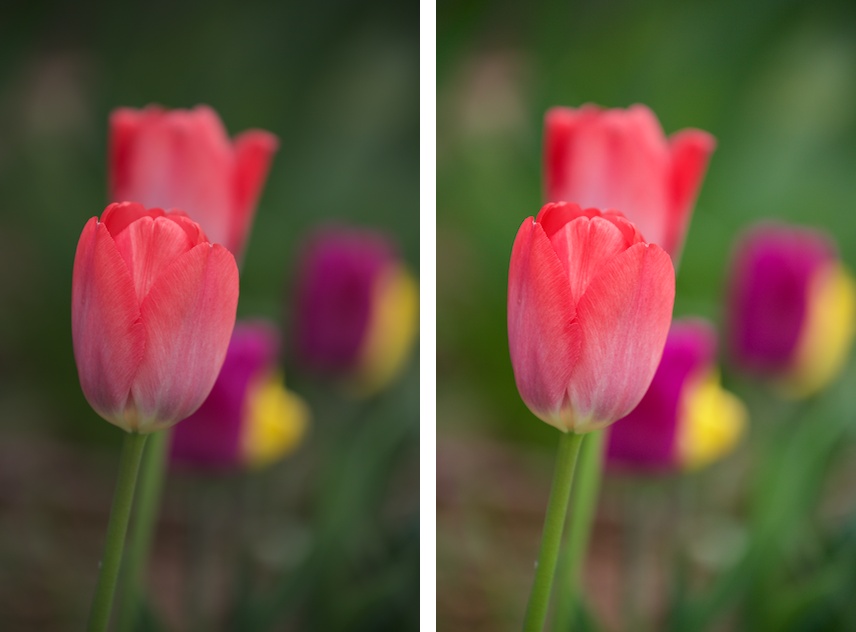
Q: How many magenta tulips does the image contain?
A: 4